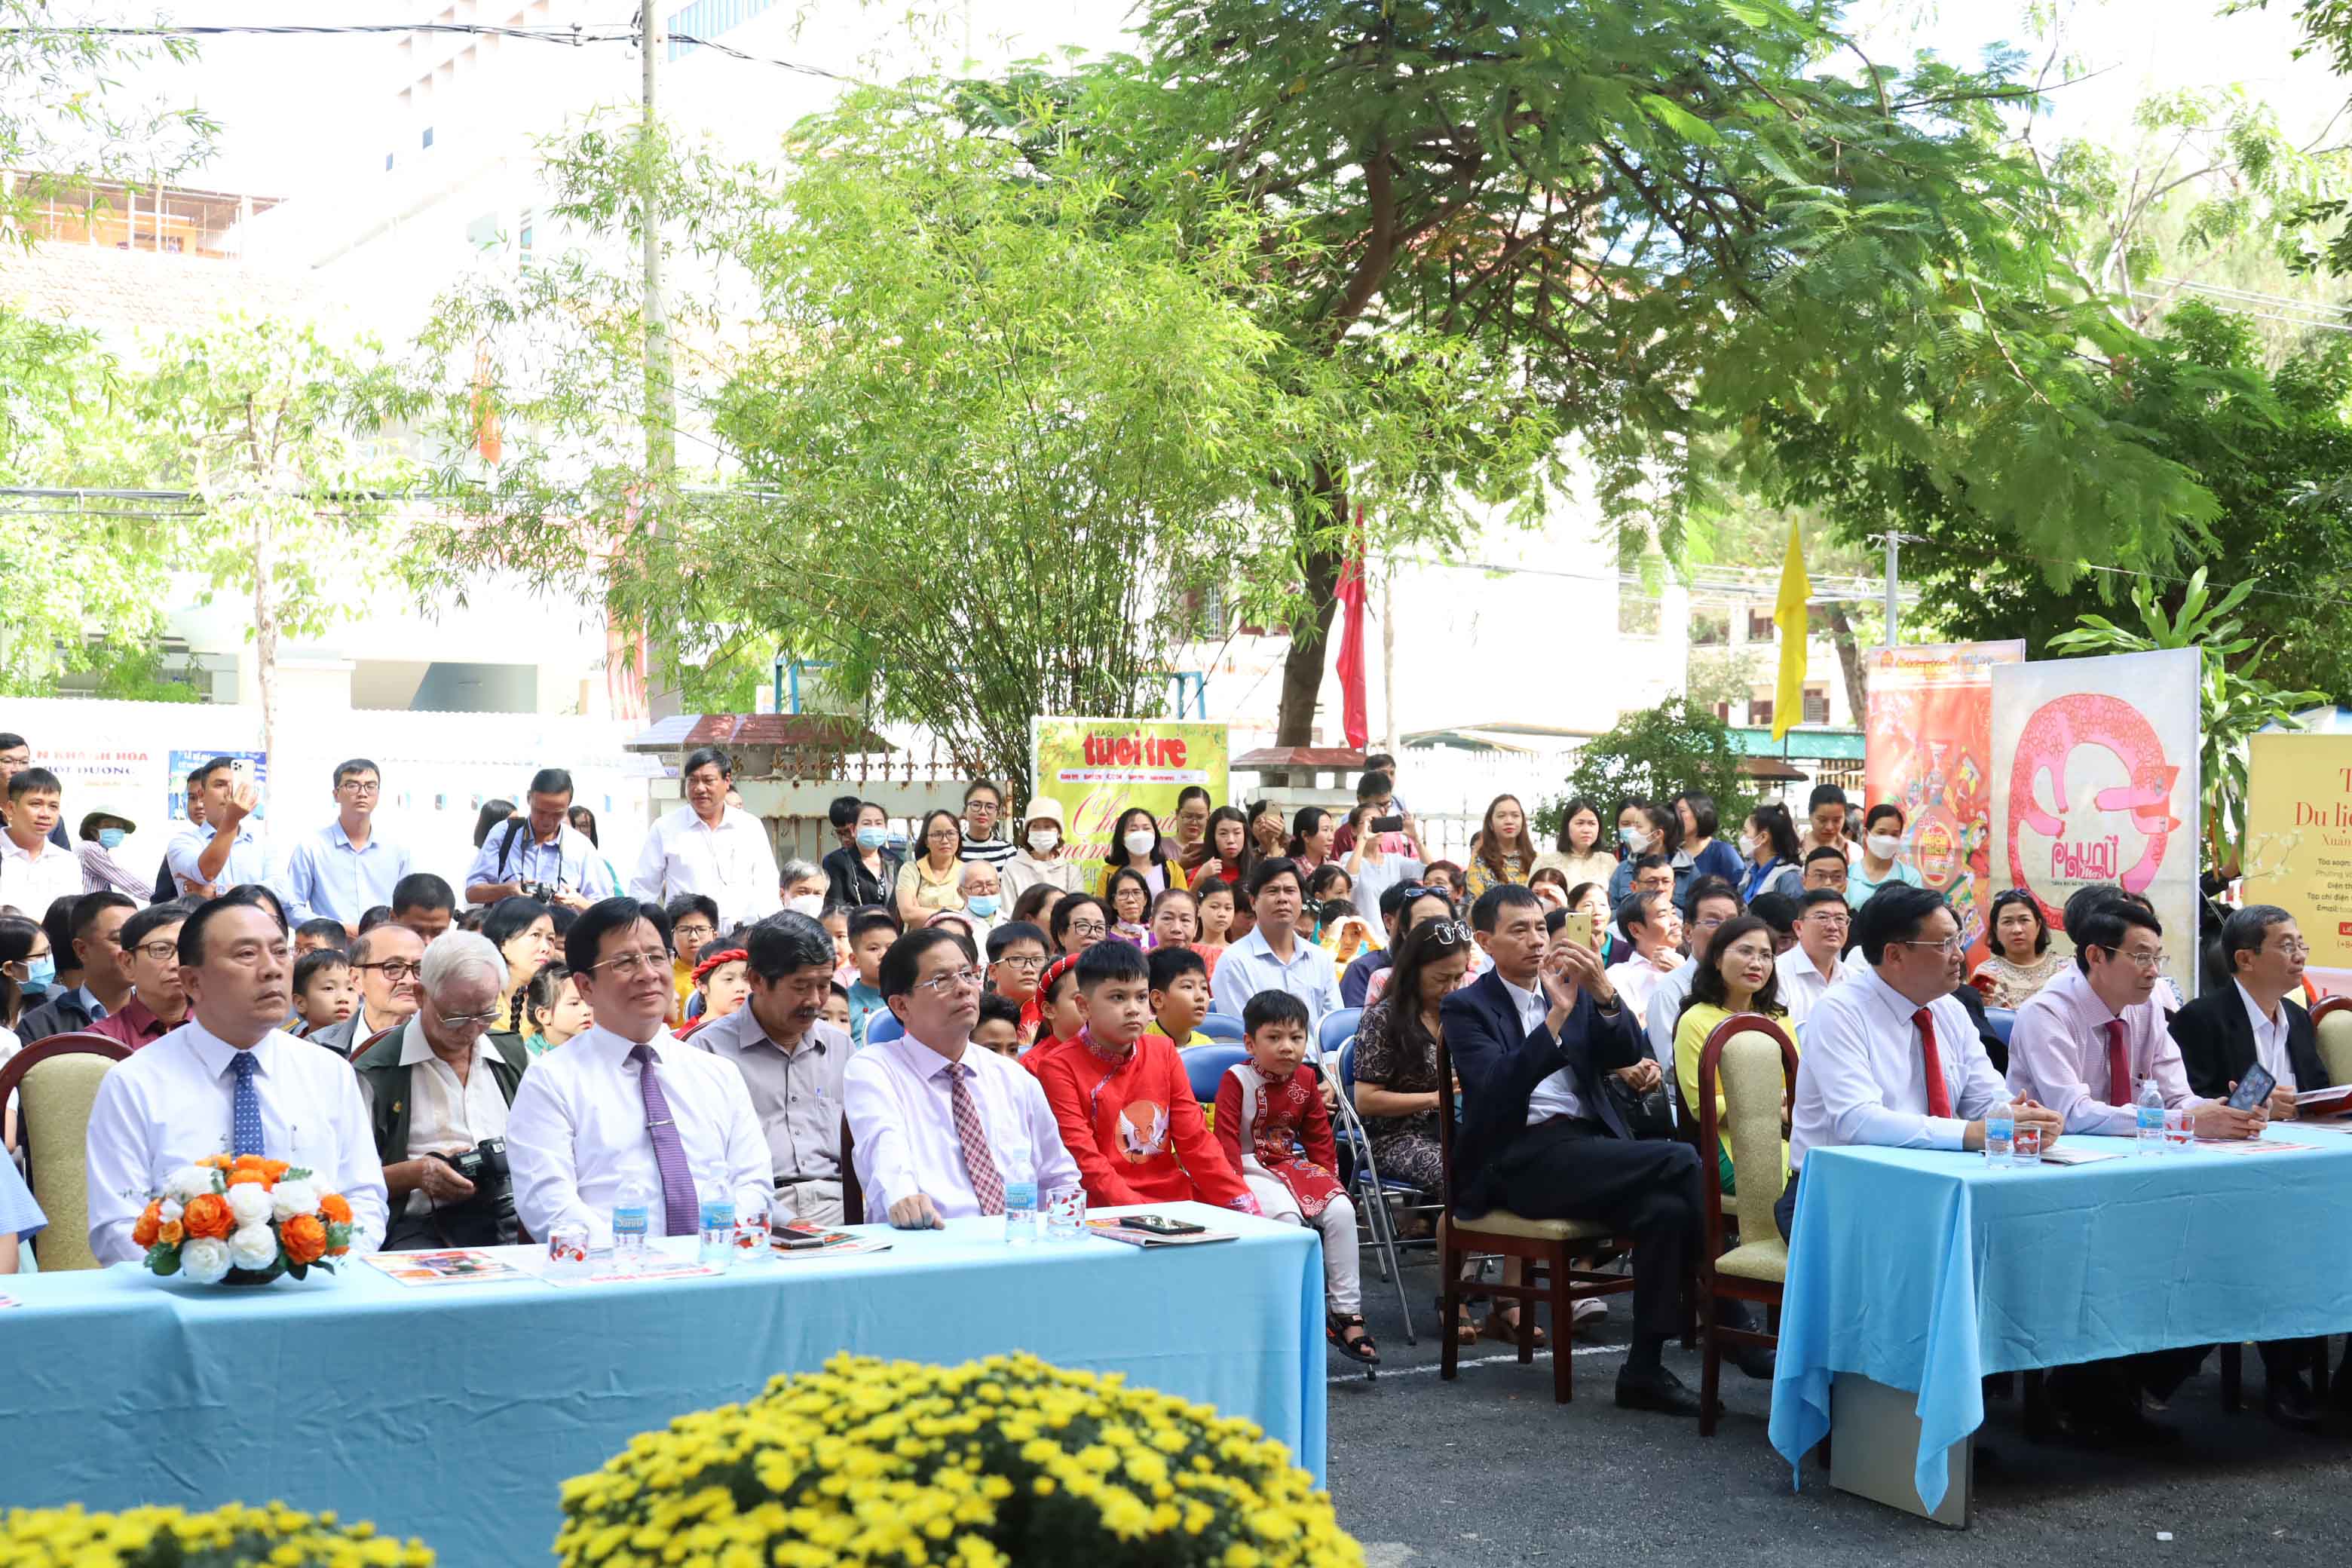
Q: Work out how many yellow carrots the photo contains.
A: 0